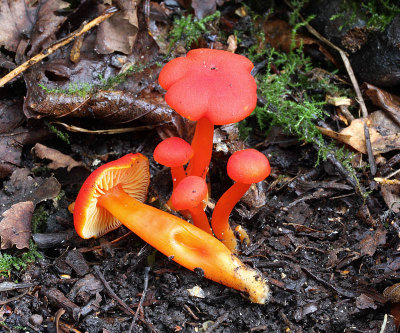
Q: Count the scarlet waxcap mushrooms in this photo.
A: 5